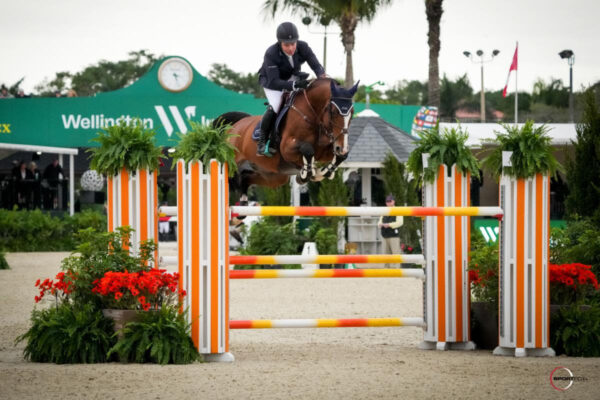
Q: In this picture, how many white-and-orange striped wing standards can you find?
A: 4